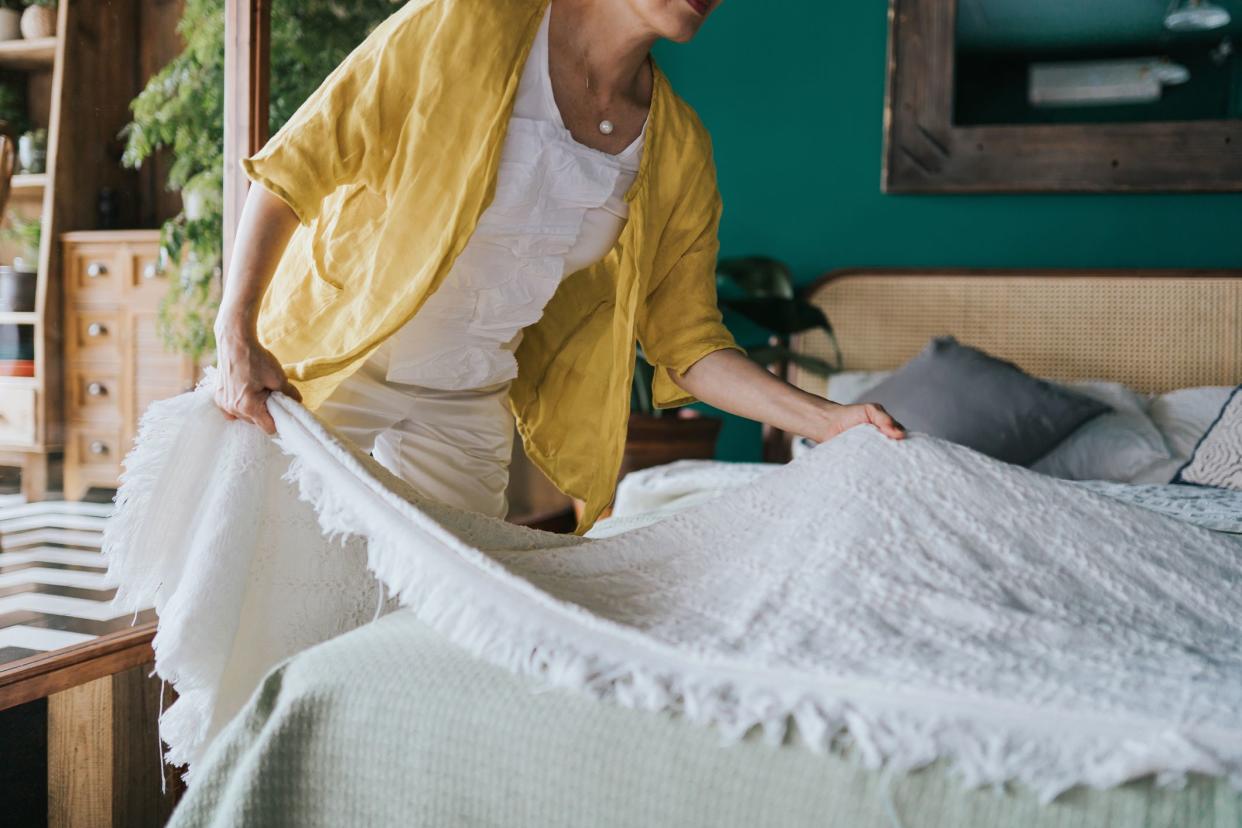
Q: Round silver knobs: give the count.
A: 5